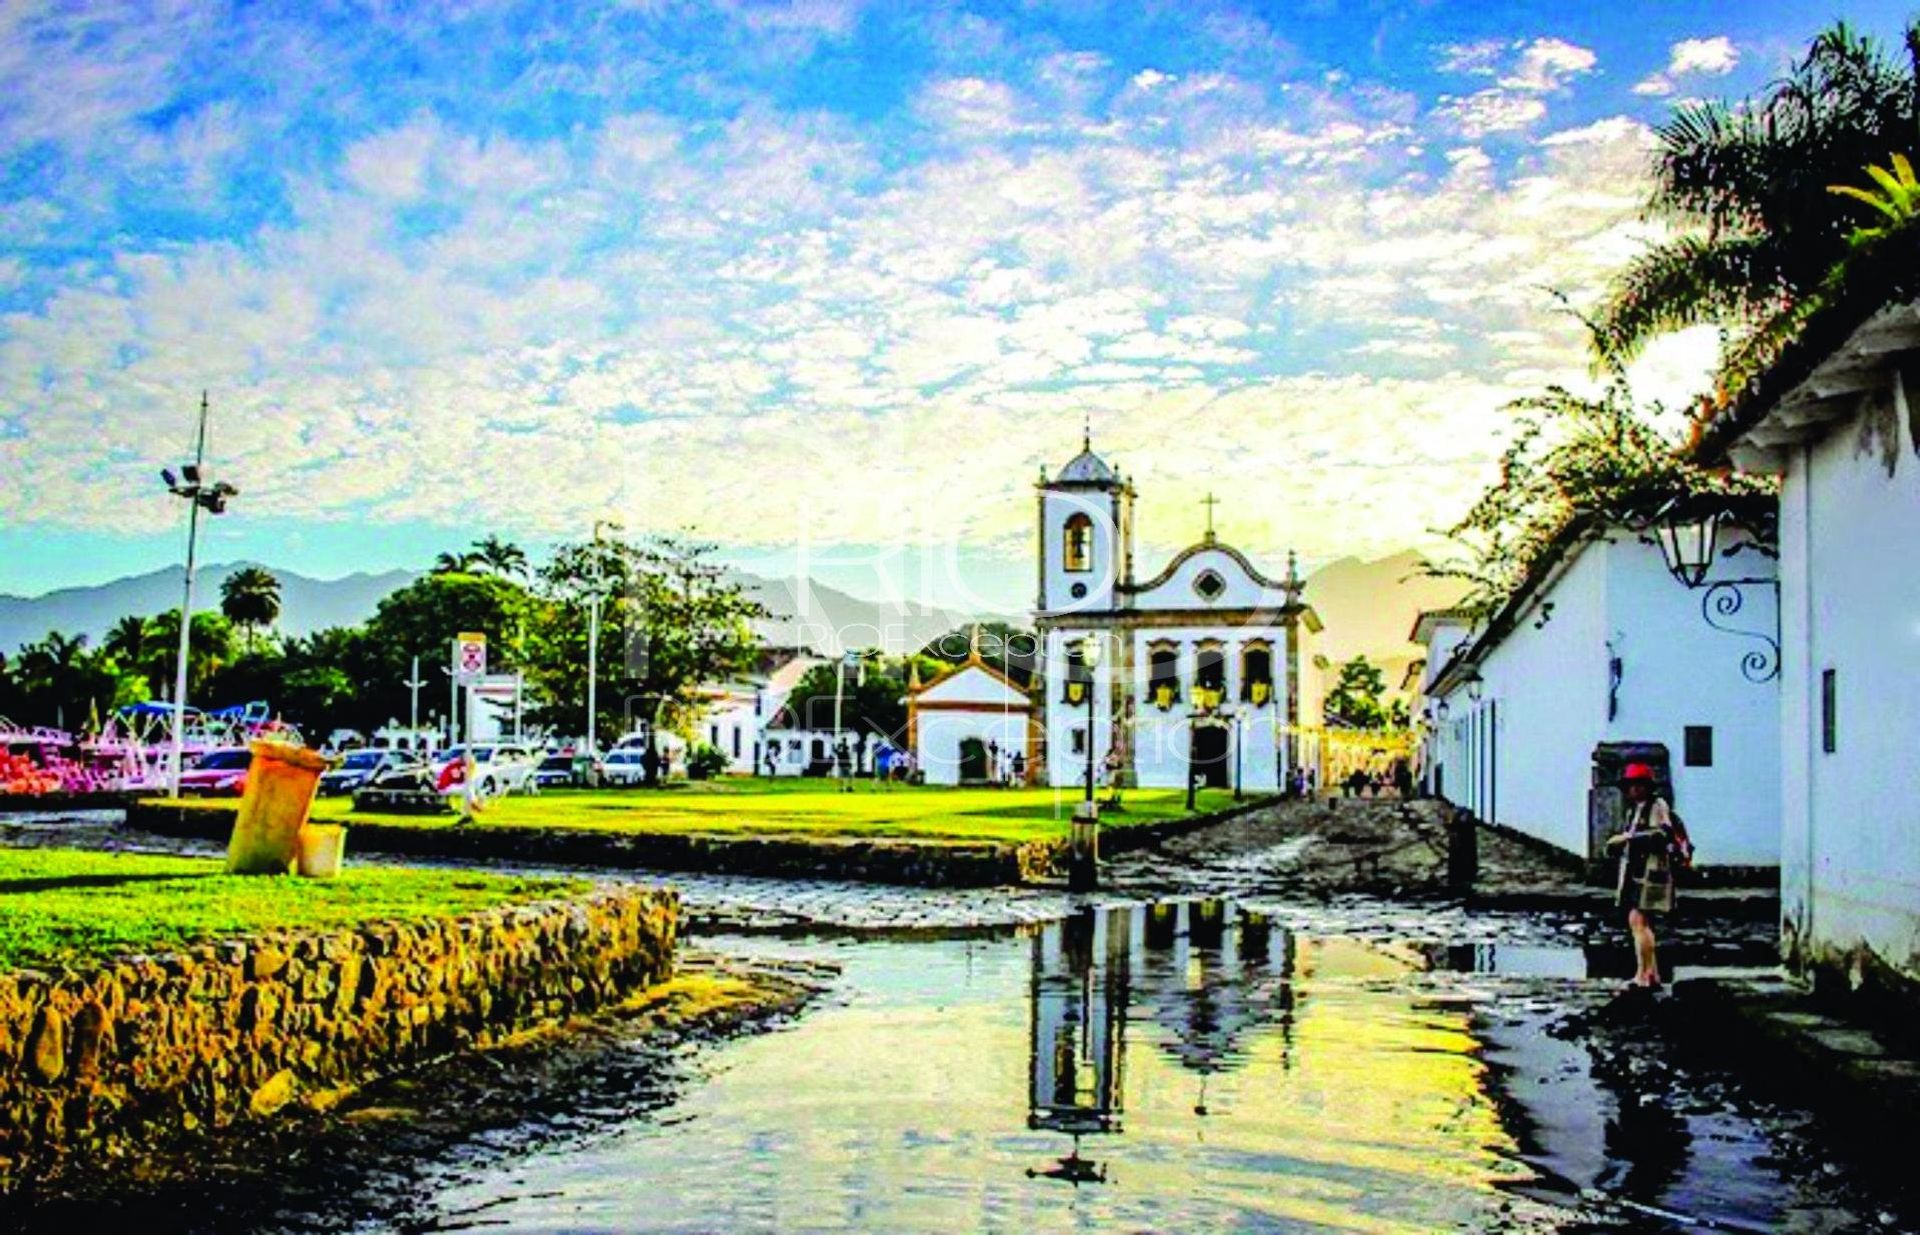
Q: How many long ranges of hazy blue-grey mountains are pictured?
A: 1